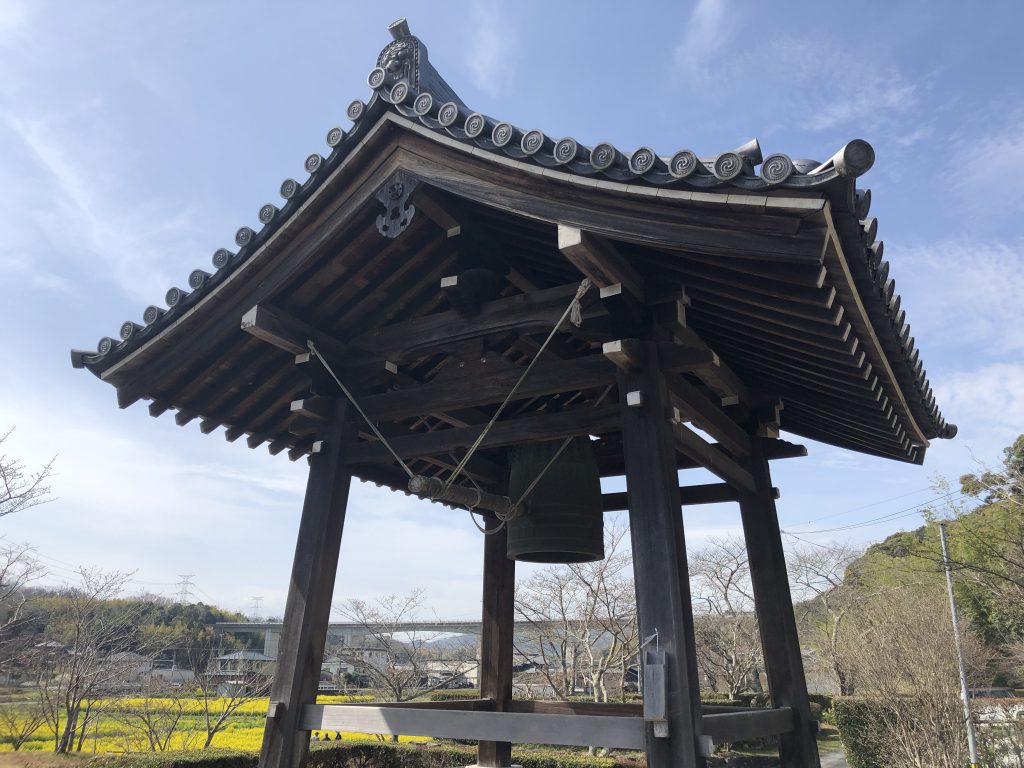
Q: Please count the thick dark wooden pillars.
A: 4